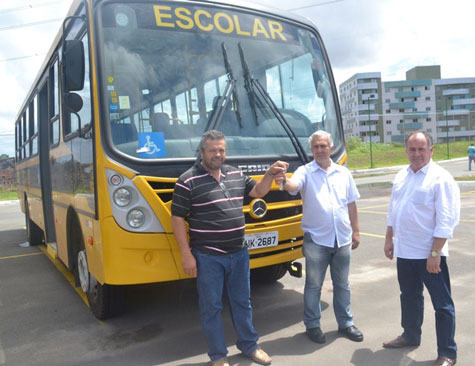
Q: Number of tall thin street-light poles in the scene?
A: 2